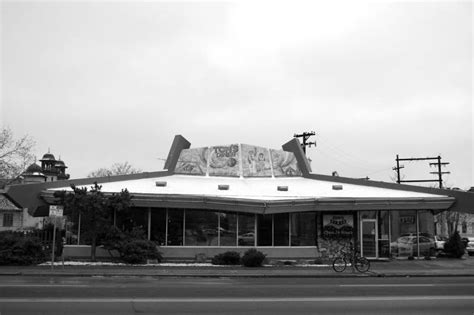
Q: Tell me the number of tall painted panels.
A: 4